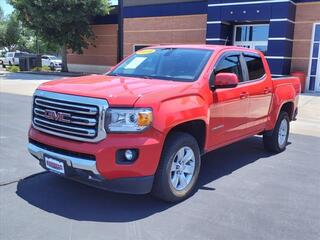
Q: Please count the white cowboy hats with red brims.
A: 0